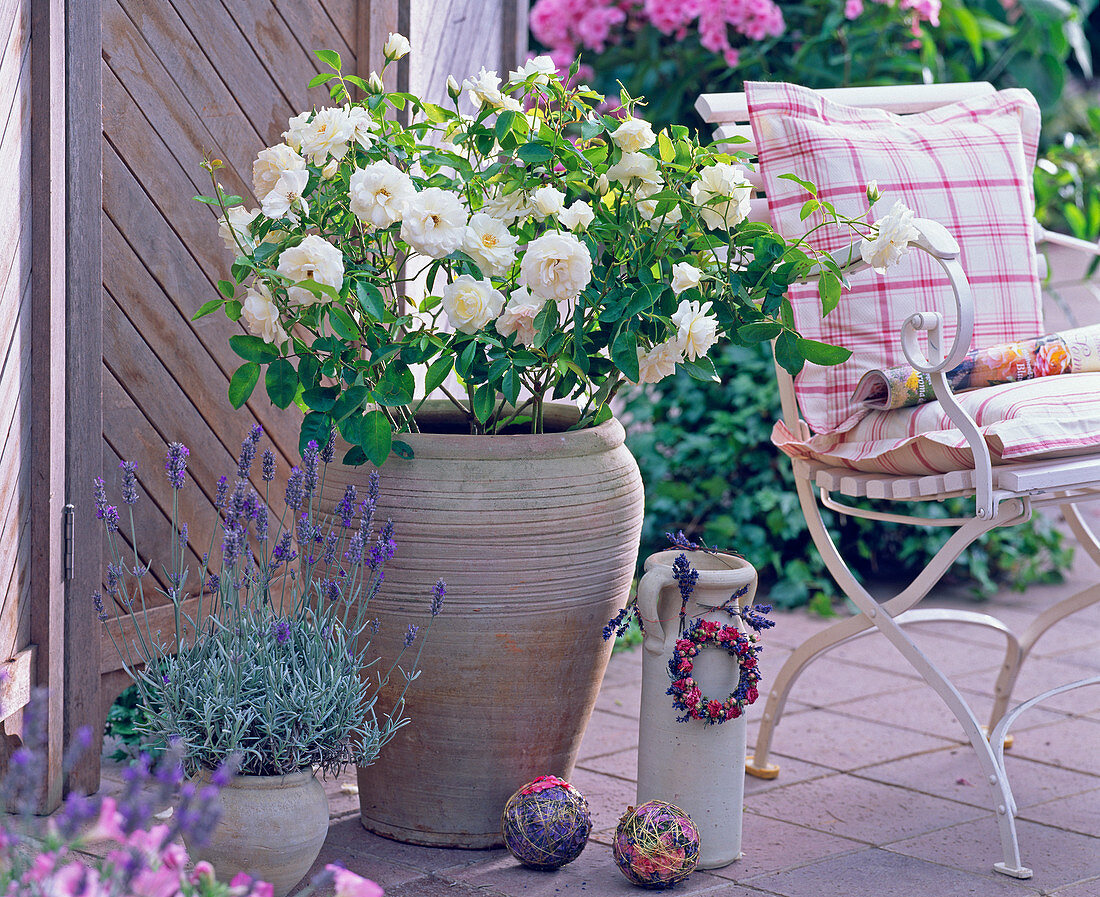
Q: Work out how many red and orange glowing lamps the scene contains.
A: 0